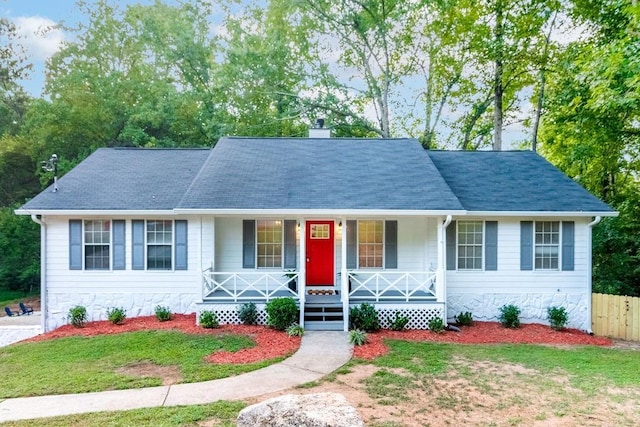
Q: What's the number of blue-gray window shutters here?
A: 12